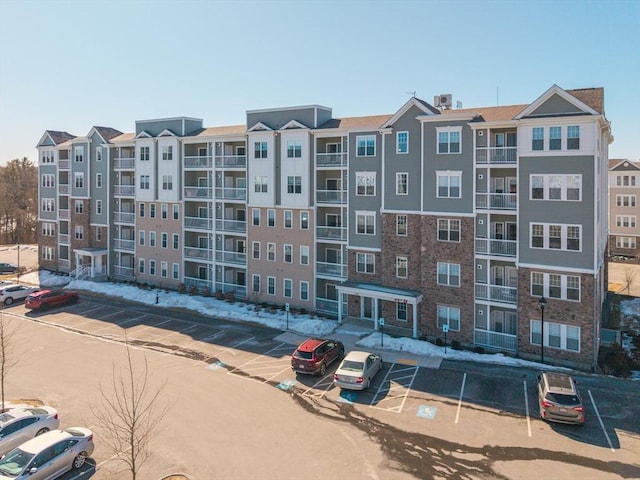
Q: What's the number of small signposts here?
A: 3